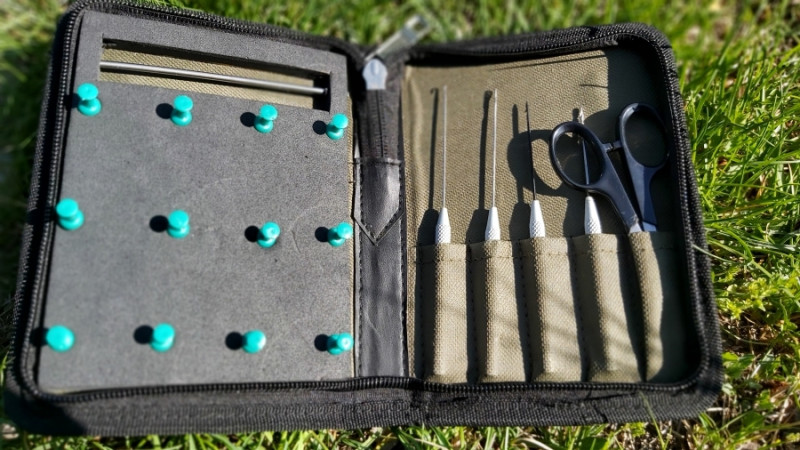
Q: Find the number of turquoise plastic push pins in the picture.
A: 12